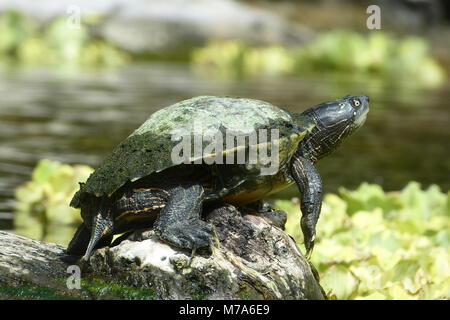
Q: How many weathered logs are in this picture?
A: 1